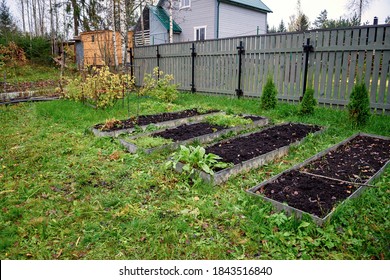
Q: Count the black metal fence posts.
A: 5